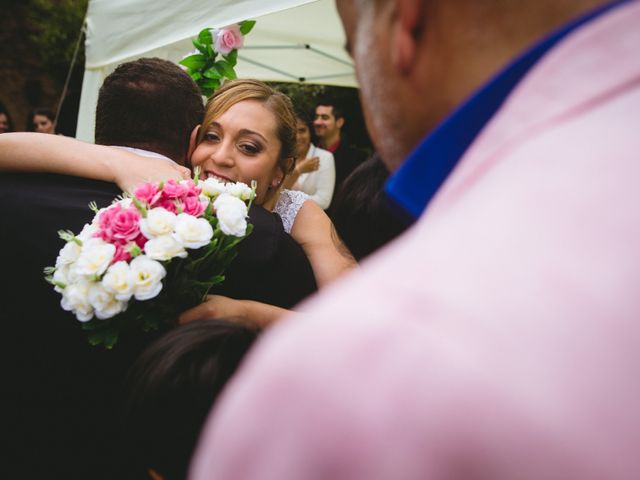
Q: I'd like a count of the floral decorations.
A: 2